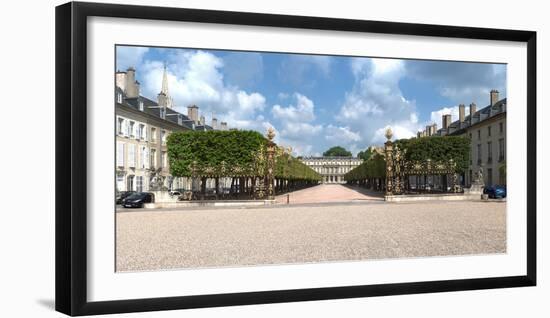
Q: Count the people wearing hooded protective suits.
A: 0